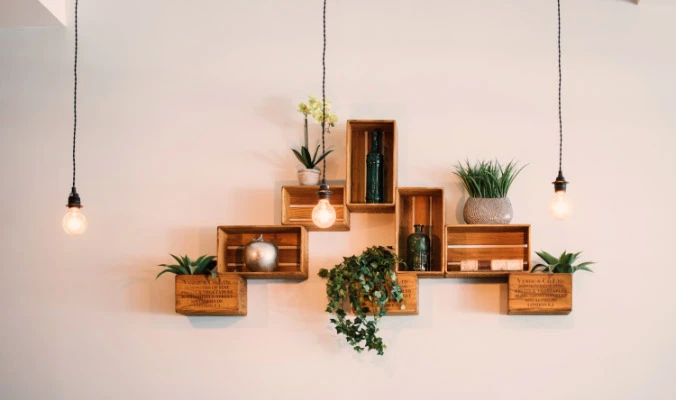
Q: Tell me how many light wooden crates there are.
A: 8